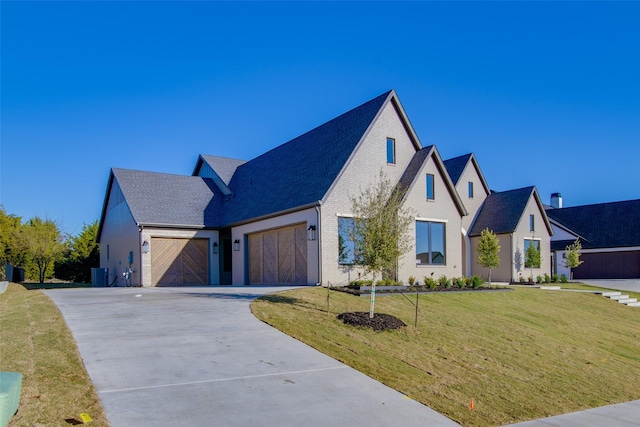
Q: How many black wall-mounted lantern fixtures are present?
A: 4